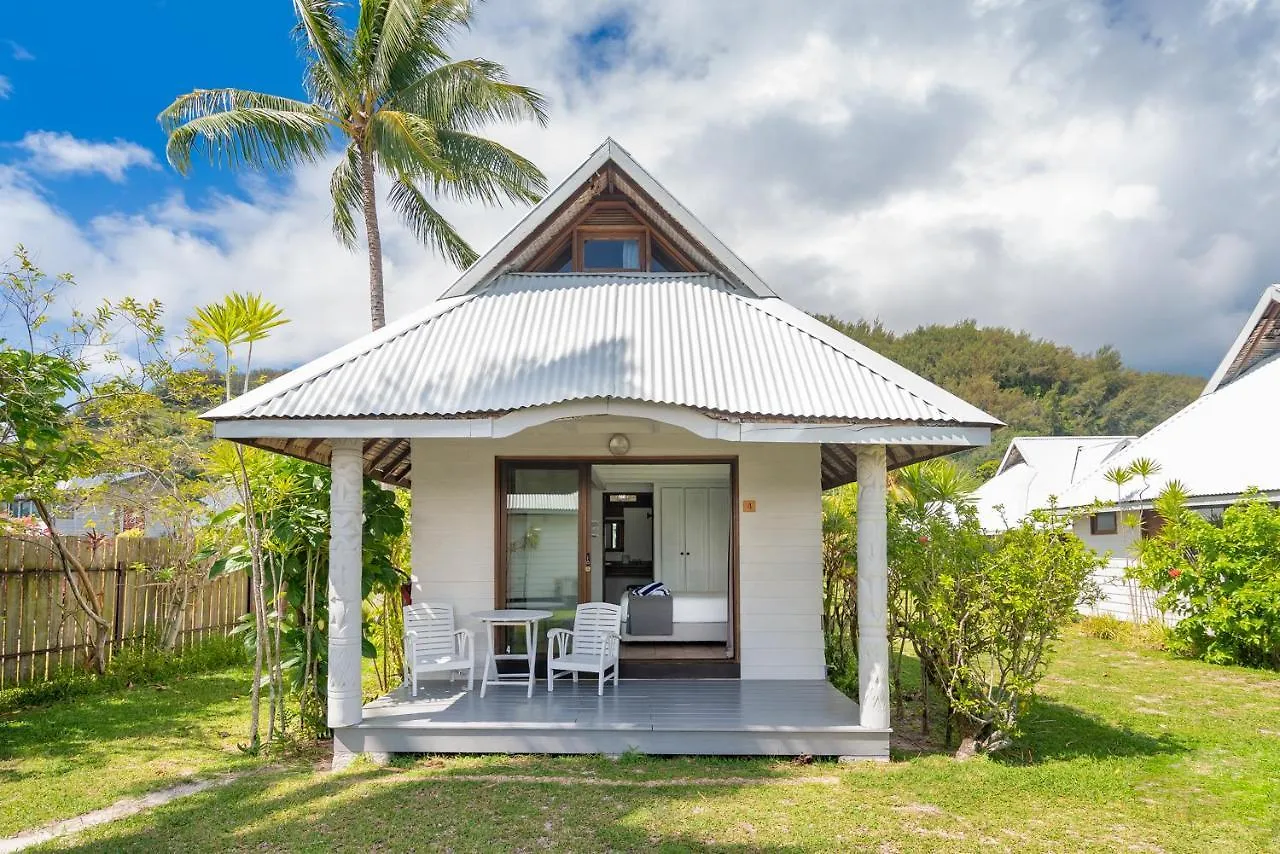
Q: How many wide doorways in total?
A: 1